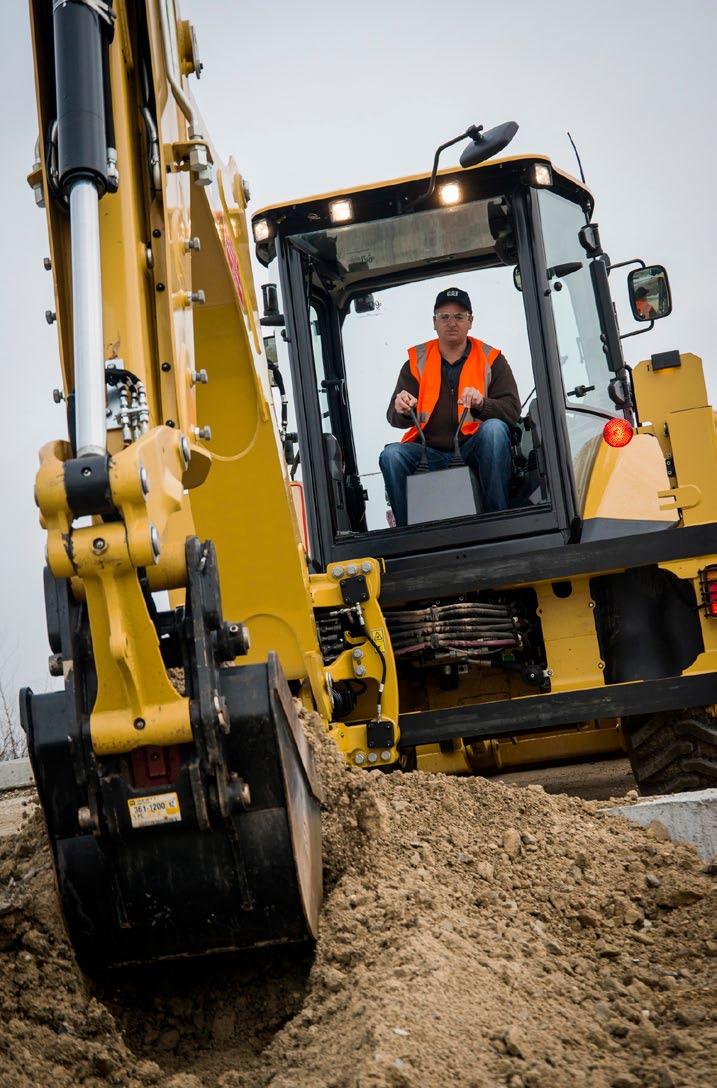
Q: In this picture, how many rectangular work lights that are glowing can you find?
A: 4